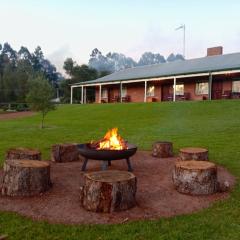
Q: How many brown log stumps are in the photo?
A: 7